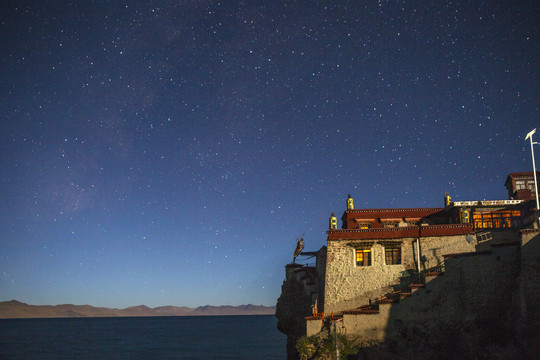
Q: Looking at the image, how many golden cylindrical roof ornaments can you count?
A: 4